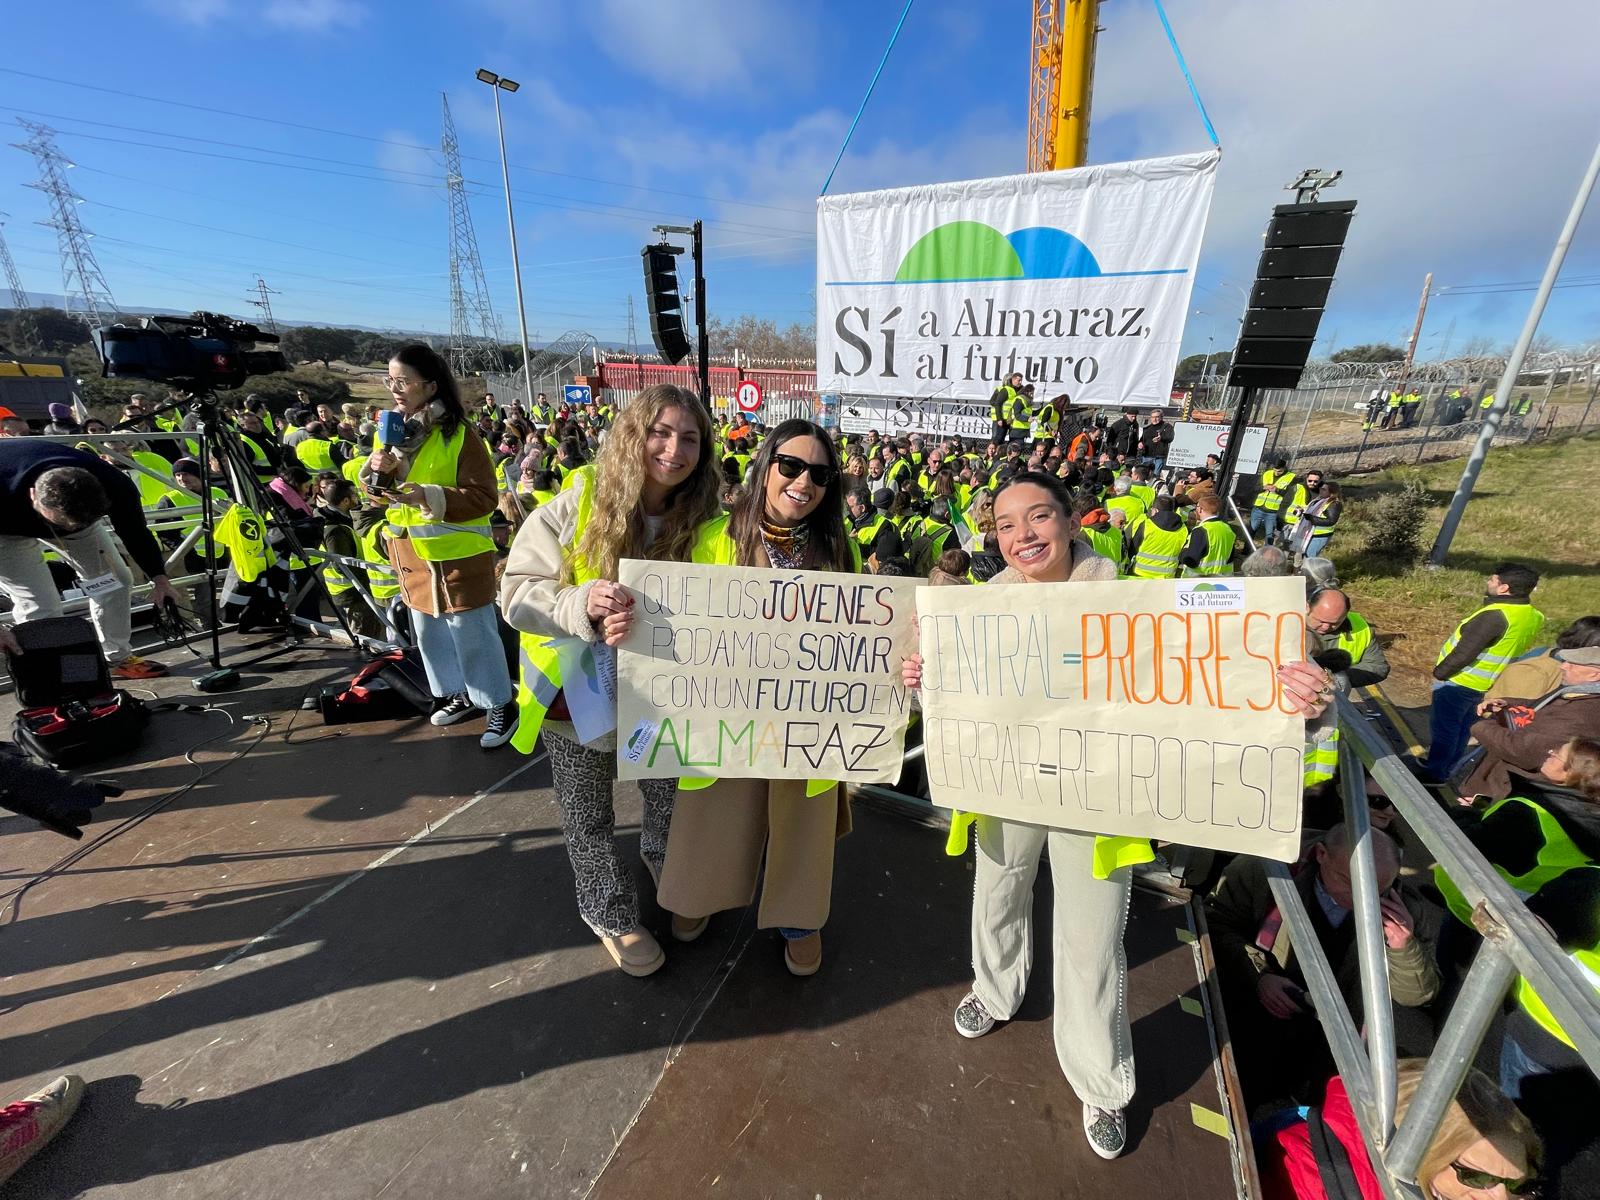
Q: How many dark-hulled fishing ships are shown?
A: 0